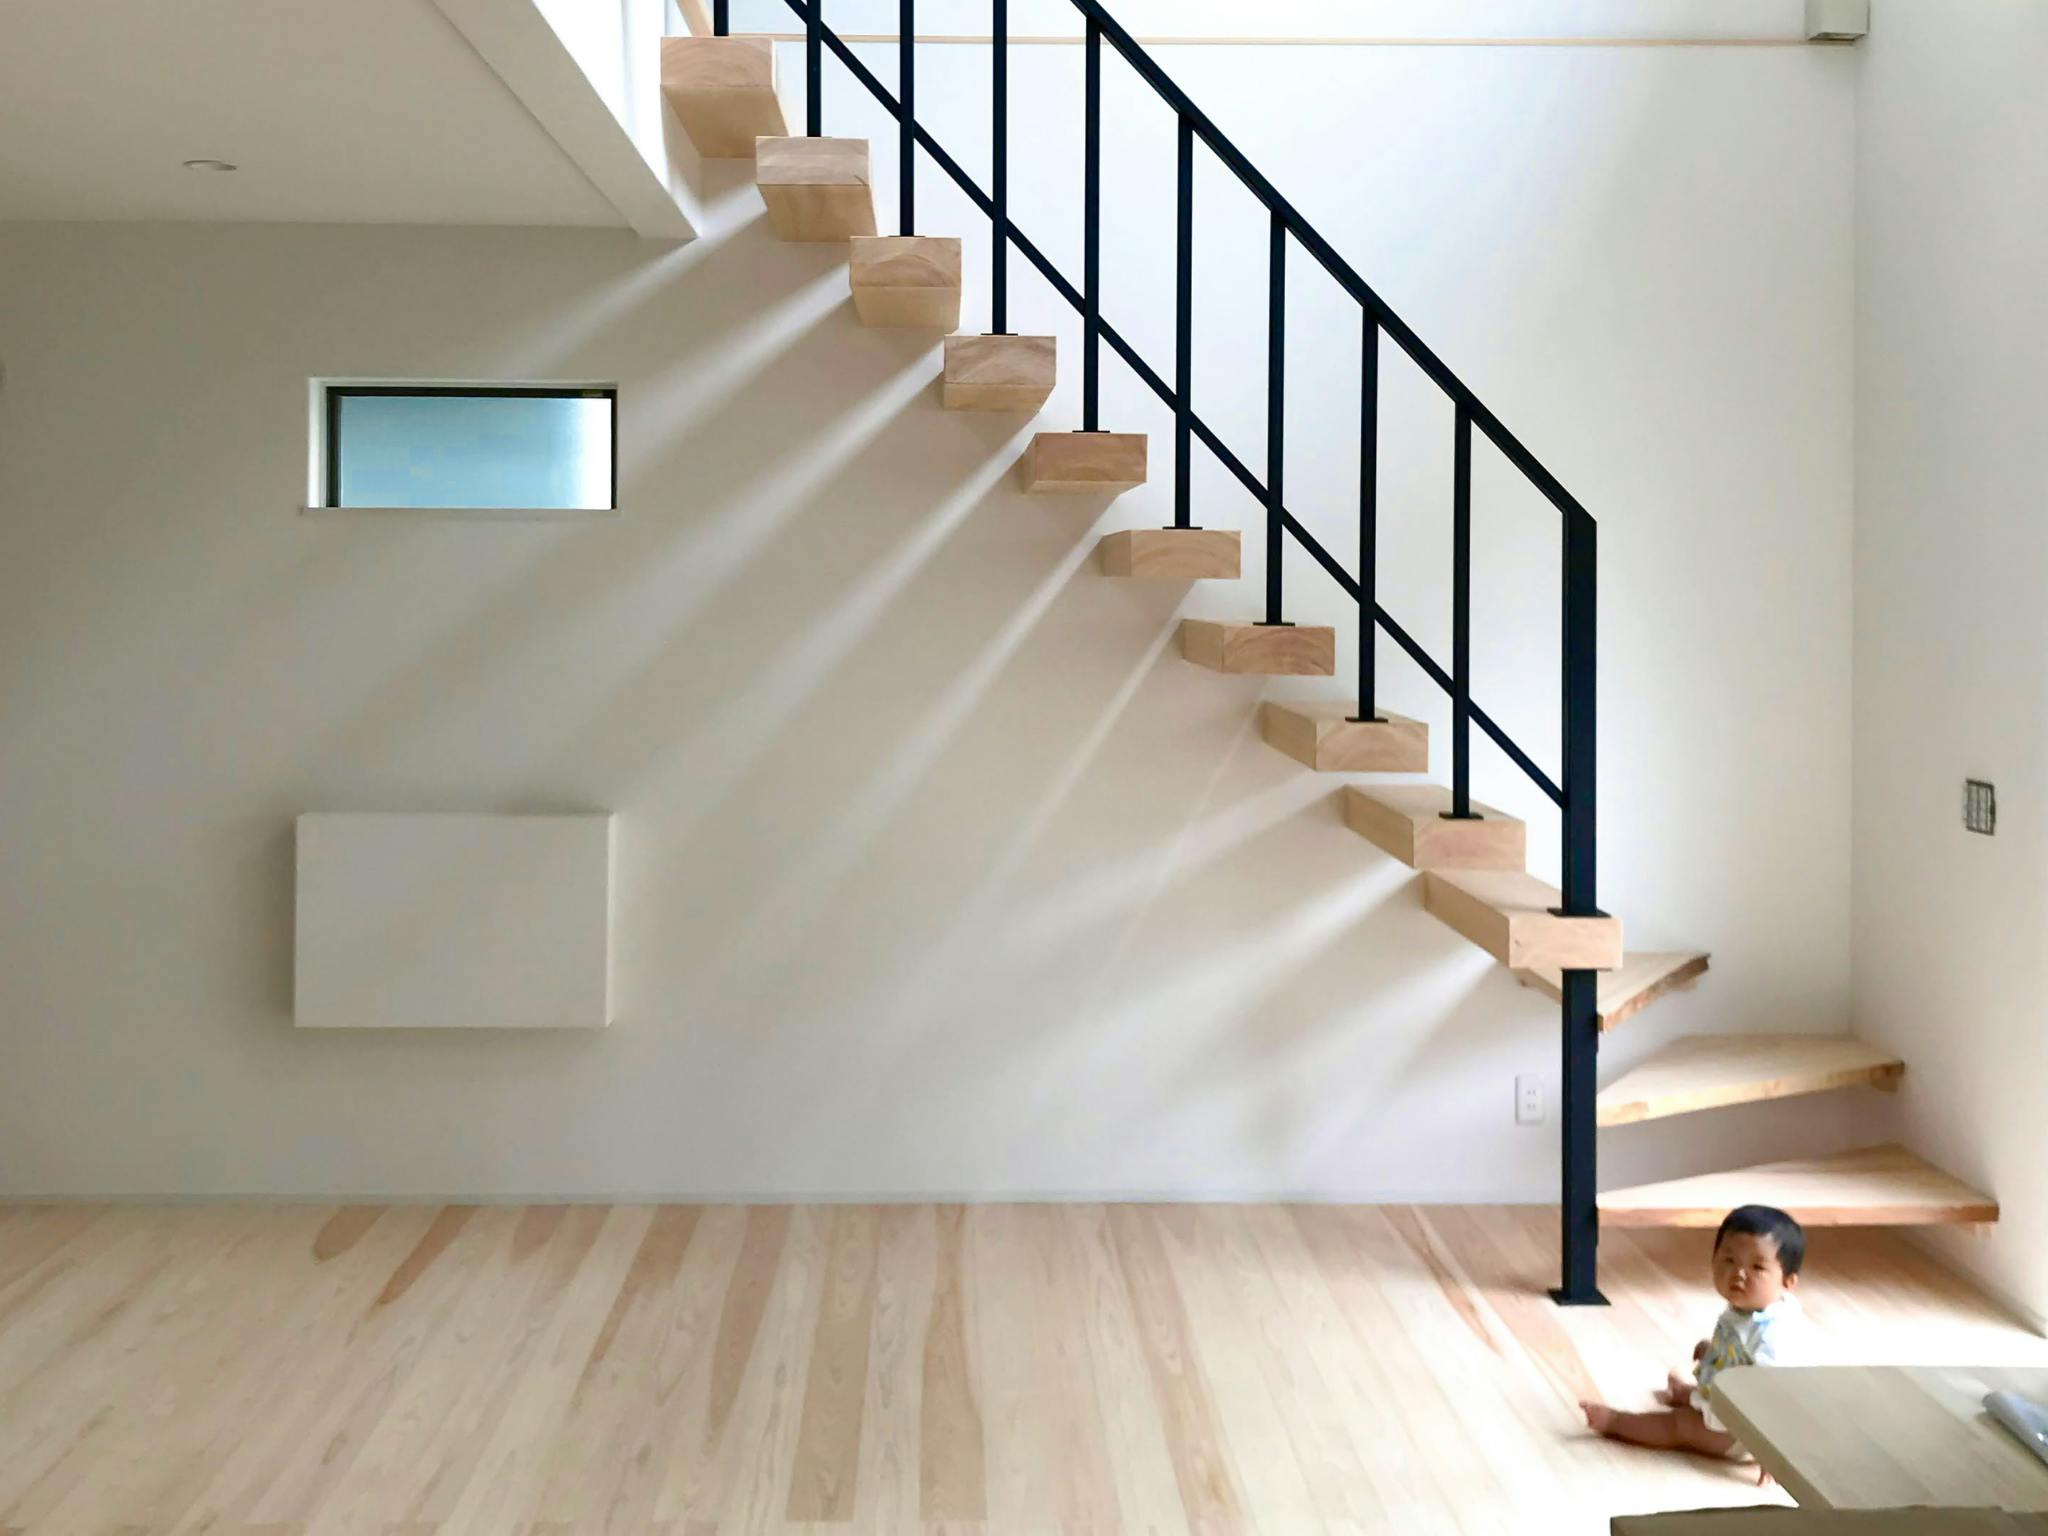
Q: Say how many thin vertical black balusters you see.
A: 9